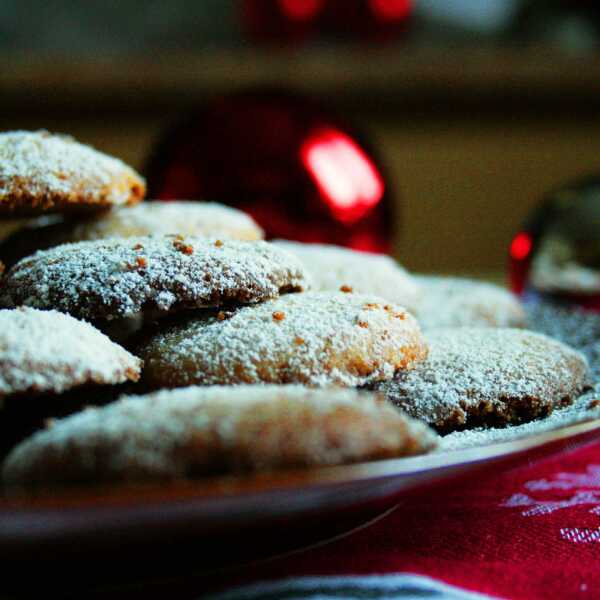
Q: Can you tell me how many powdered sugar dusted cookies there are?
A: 9